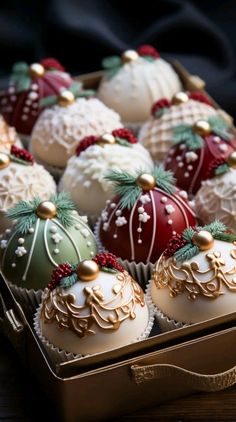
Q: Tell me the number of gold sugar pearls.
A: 12